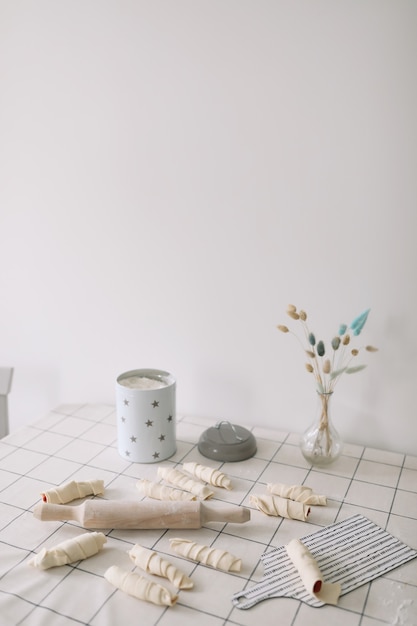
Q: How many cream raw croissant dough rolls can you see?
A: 11